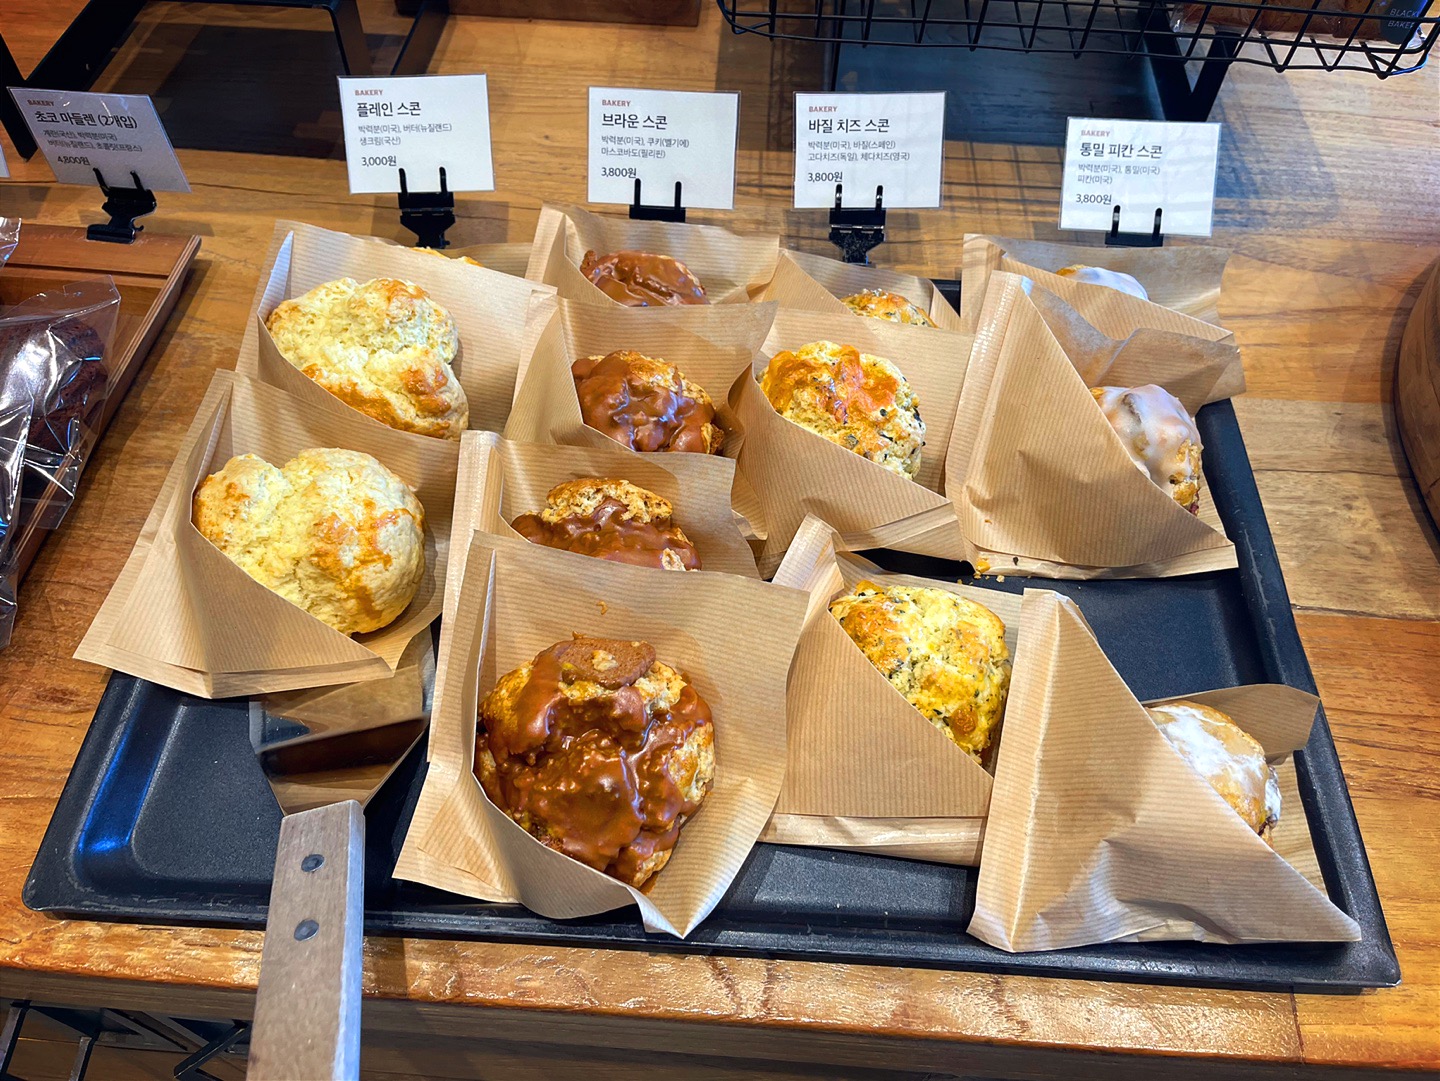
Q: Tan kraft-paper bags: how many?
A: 13